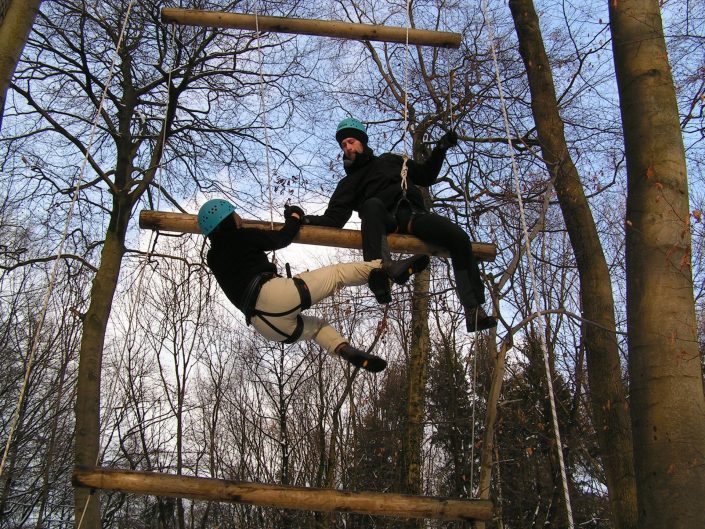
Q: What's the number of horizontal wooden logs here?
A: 3